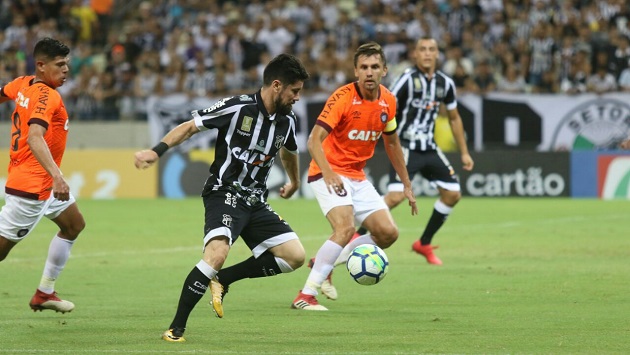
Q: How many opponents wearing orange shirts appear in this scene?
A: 2